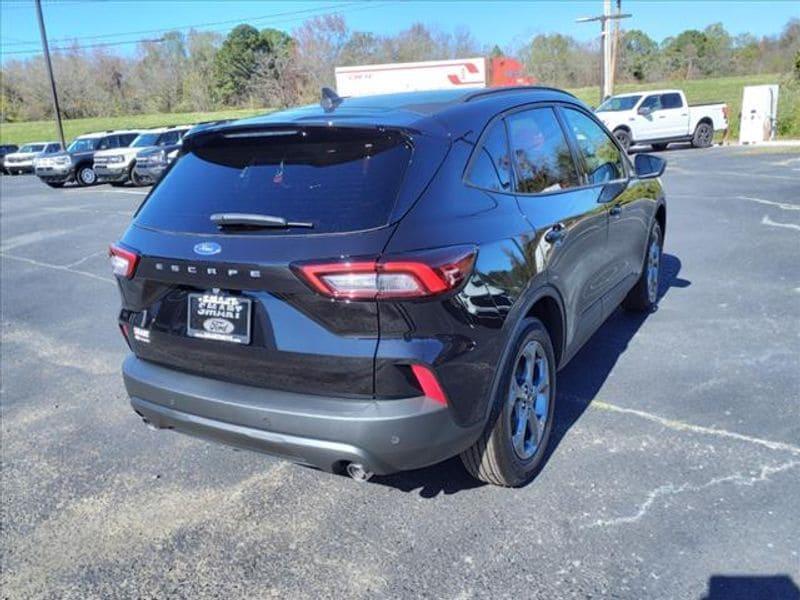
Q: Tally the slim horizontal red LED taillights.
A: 2